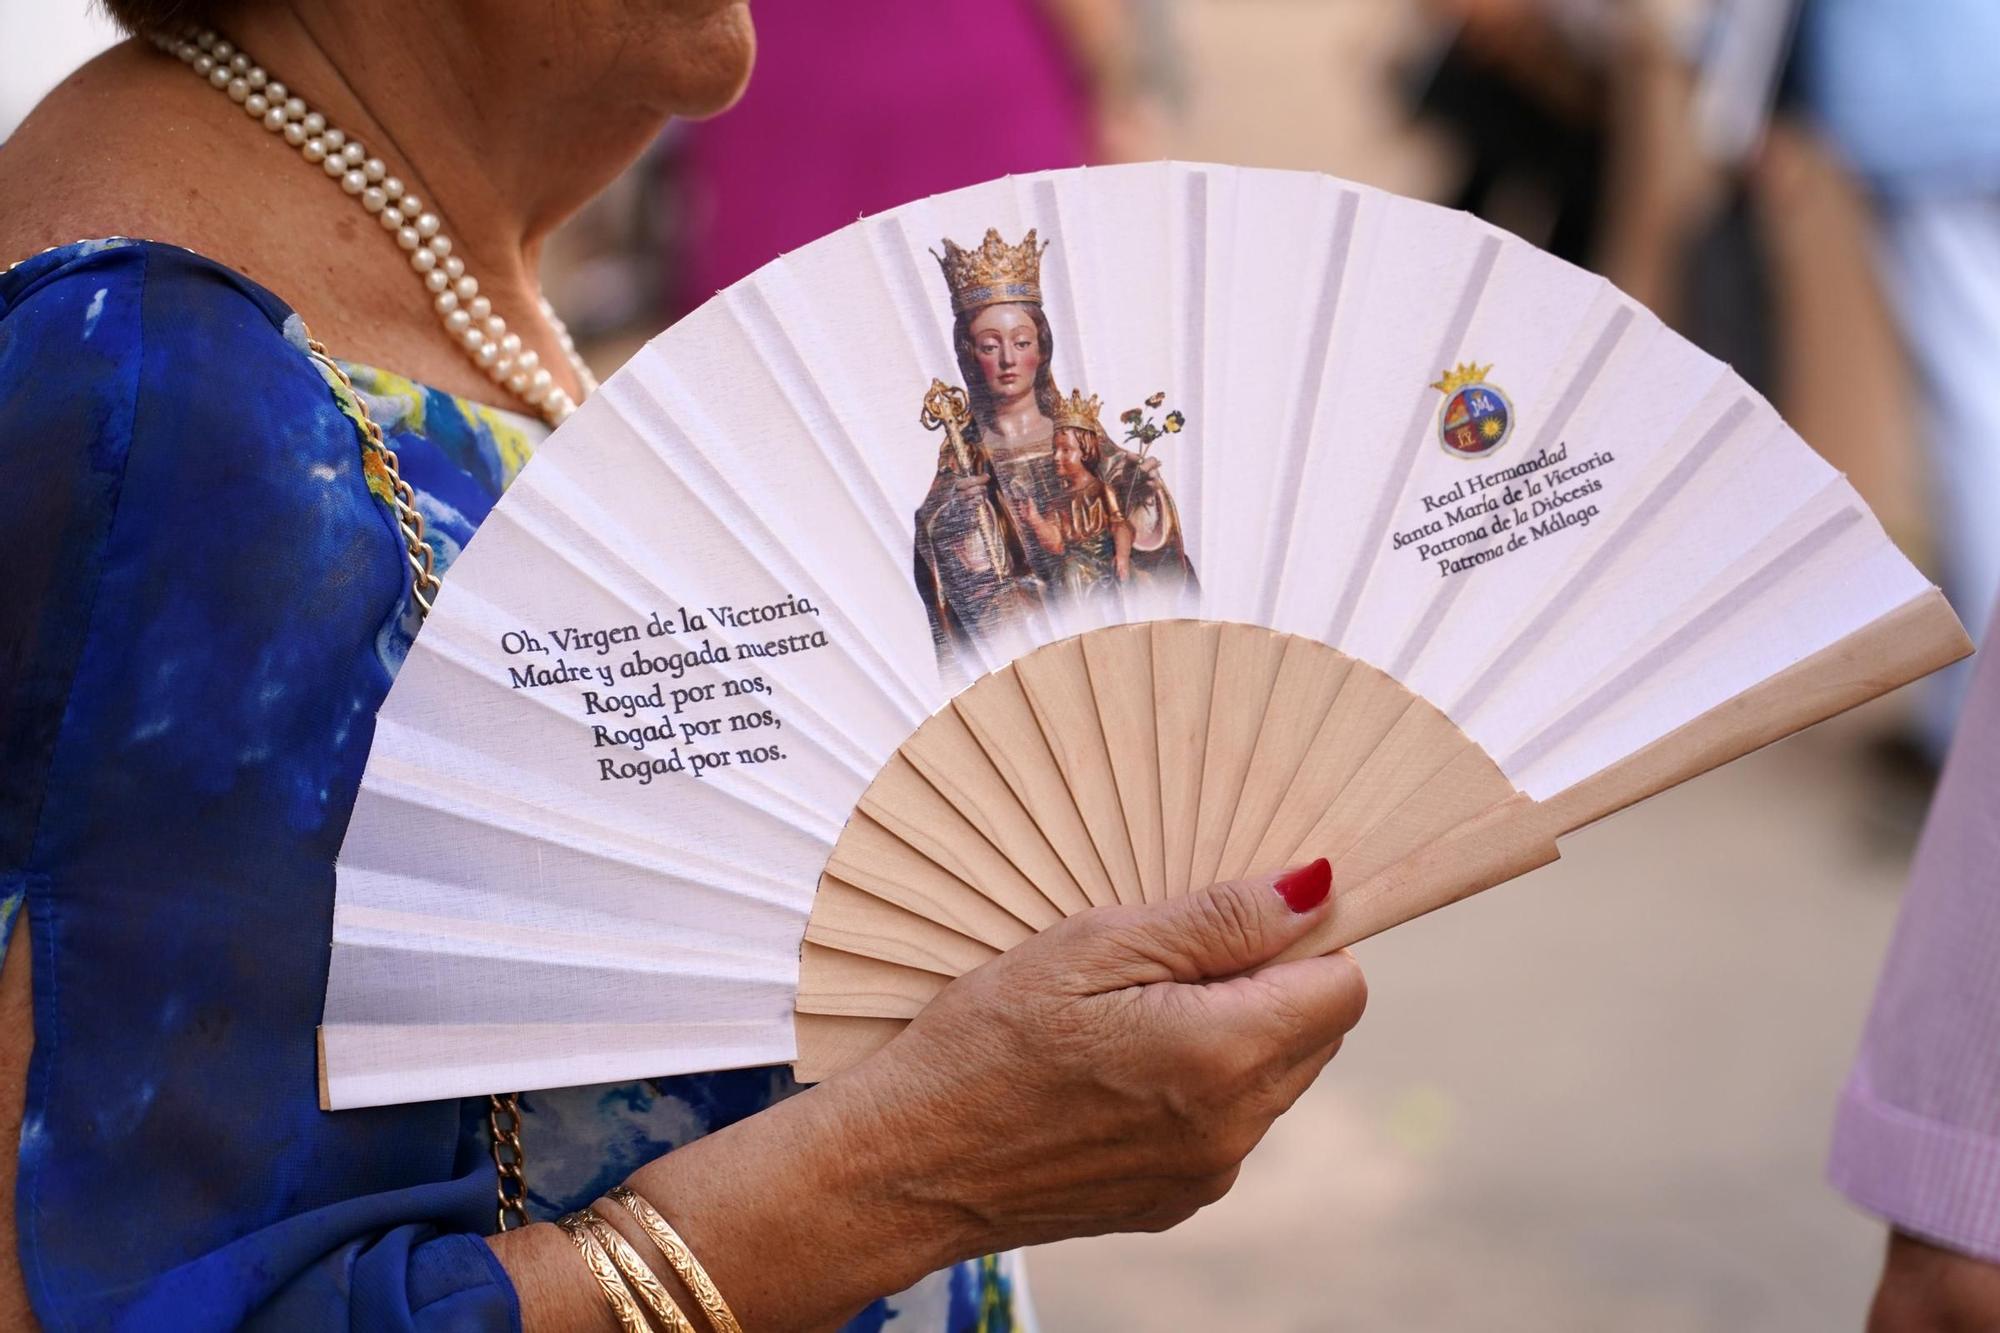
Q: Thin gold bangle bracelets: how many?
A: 3